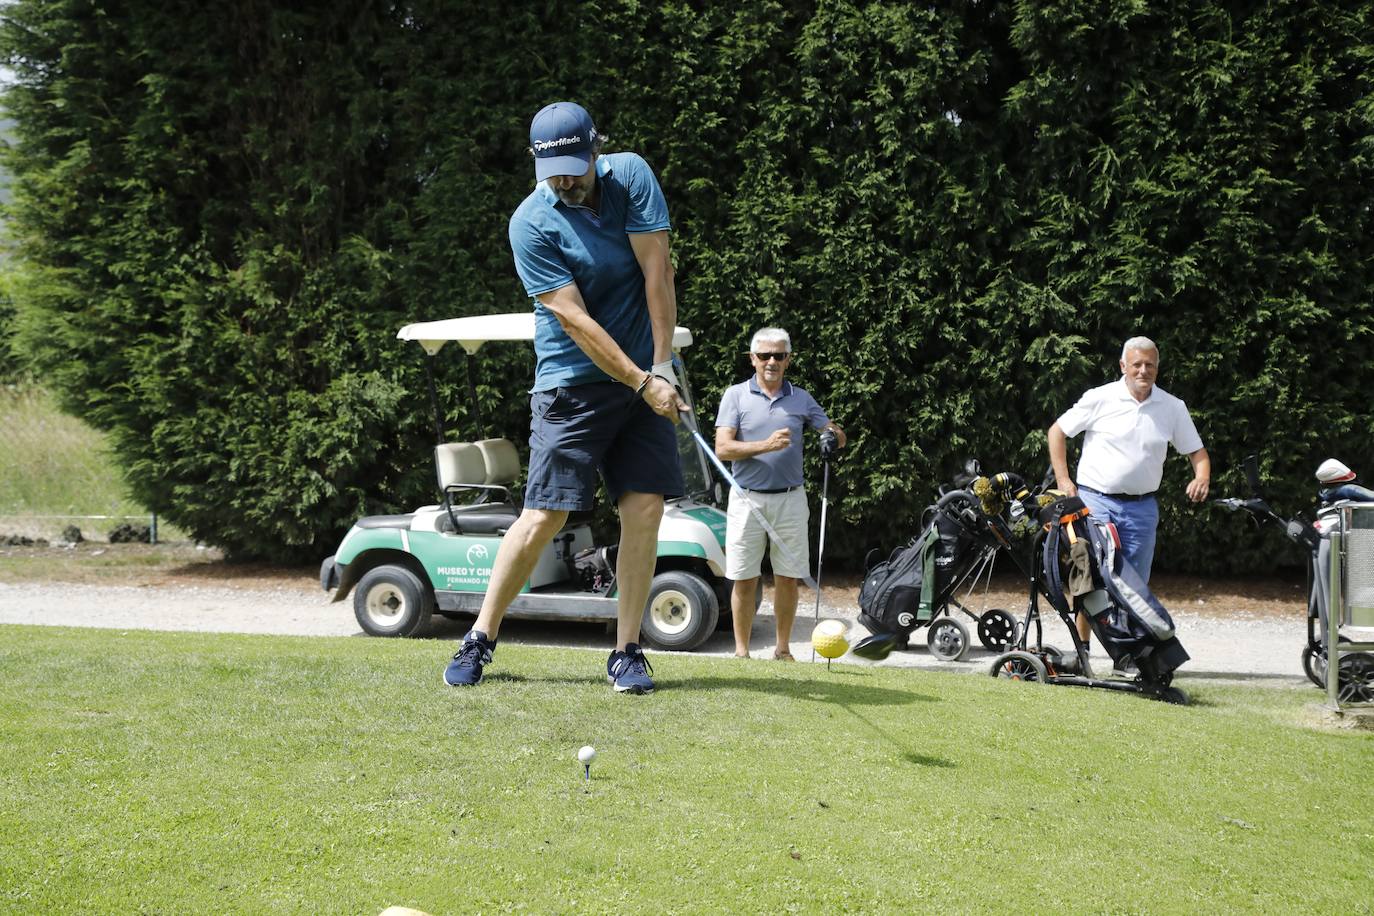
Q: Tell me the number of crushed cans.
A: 0